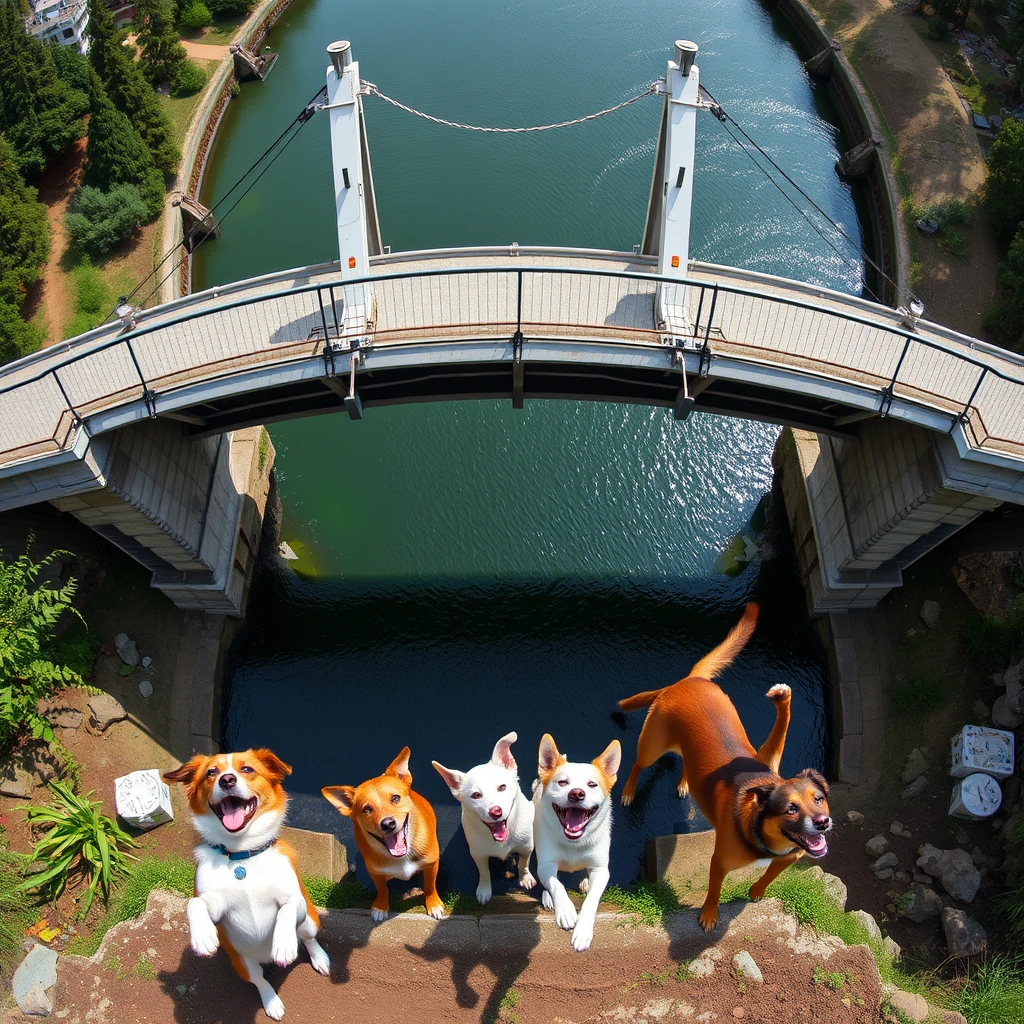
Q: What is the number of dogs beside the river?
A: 5